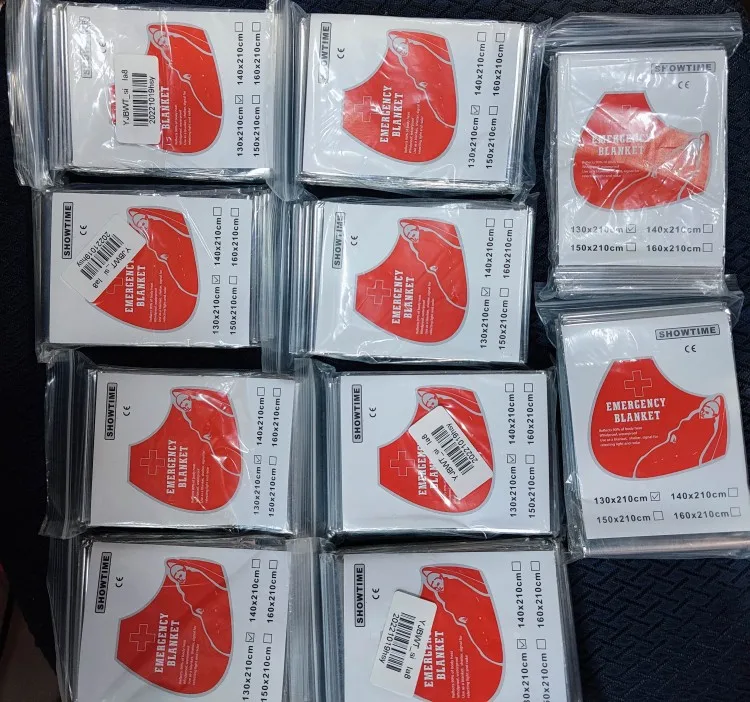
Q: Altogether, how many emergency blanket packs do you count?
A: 10